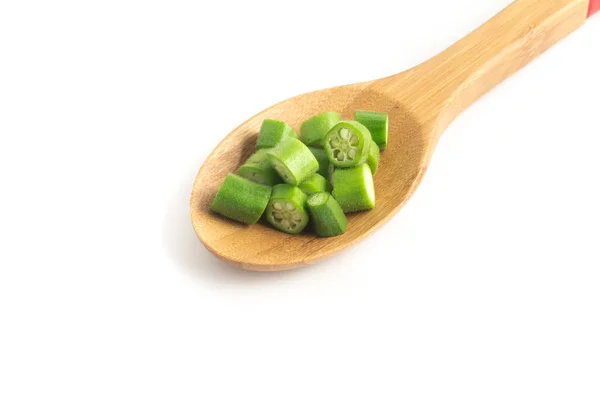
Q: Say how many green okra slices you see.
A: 13